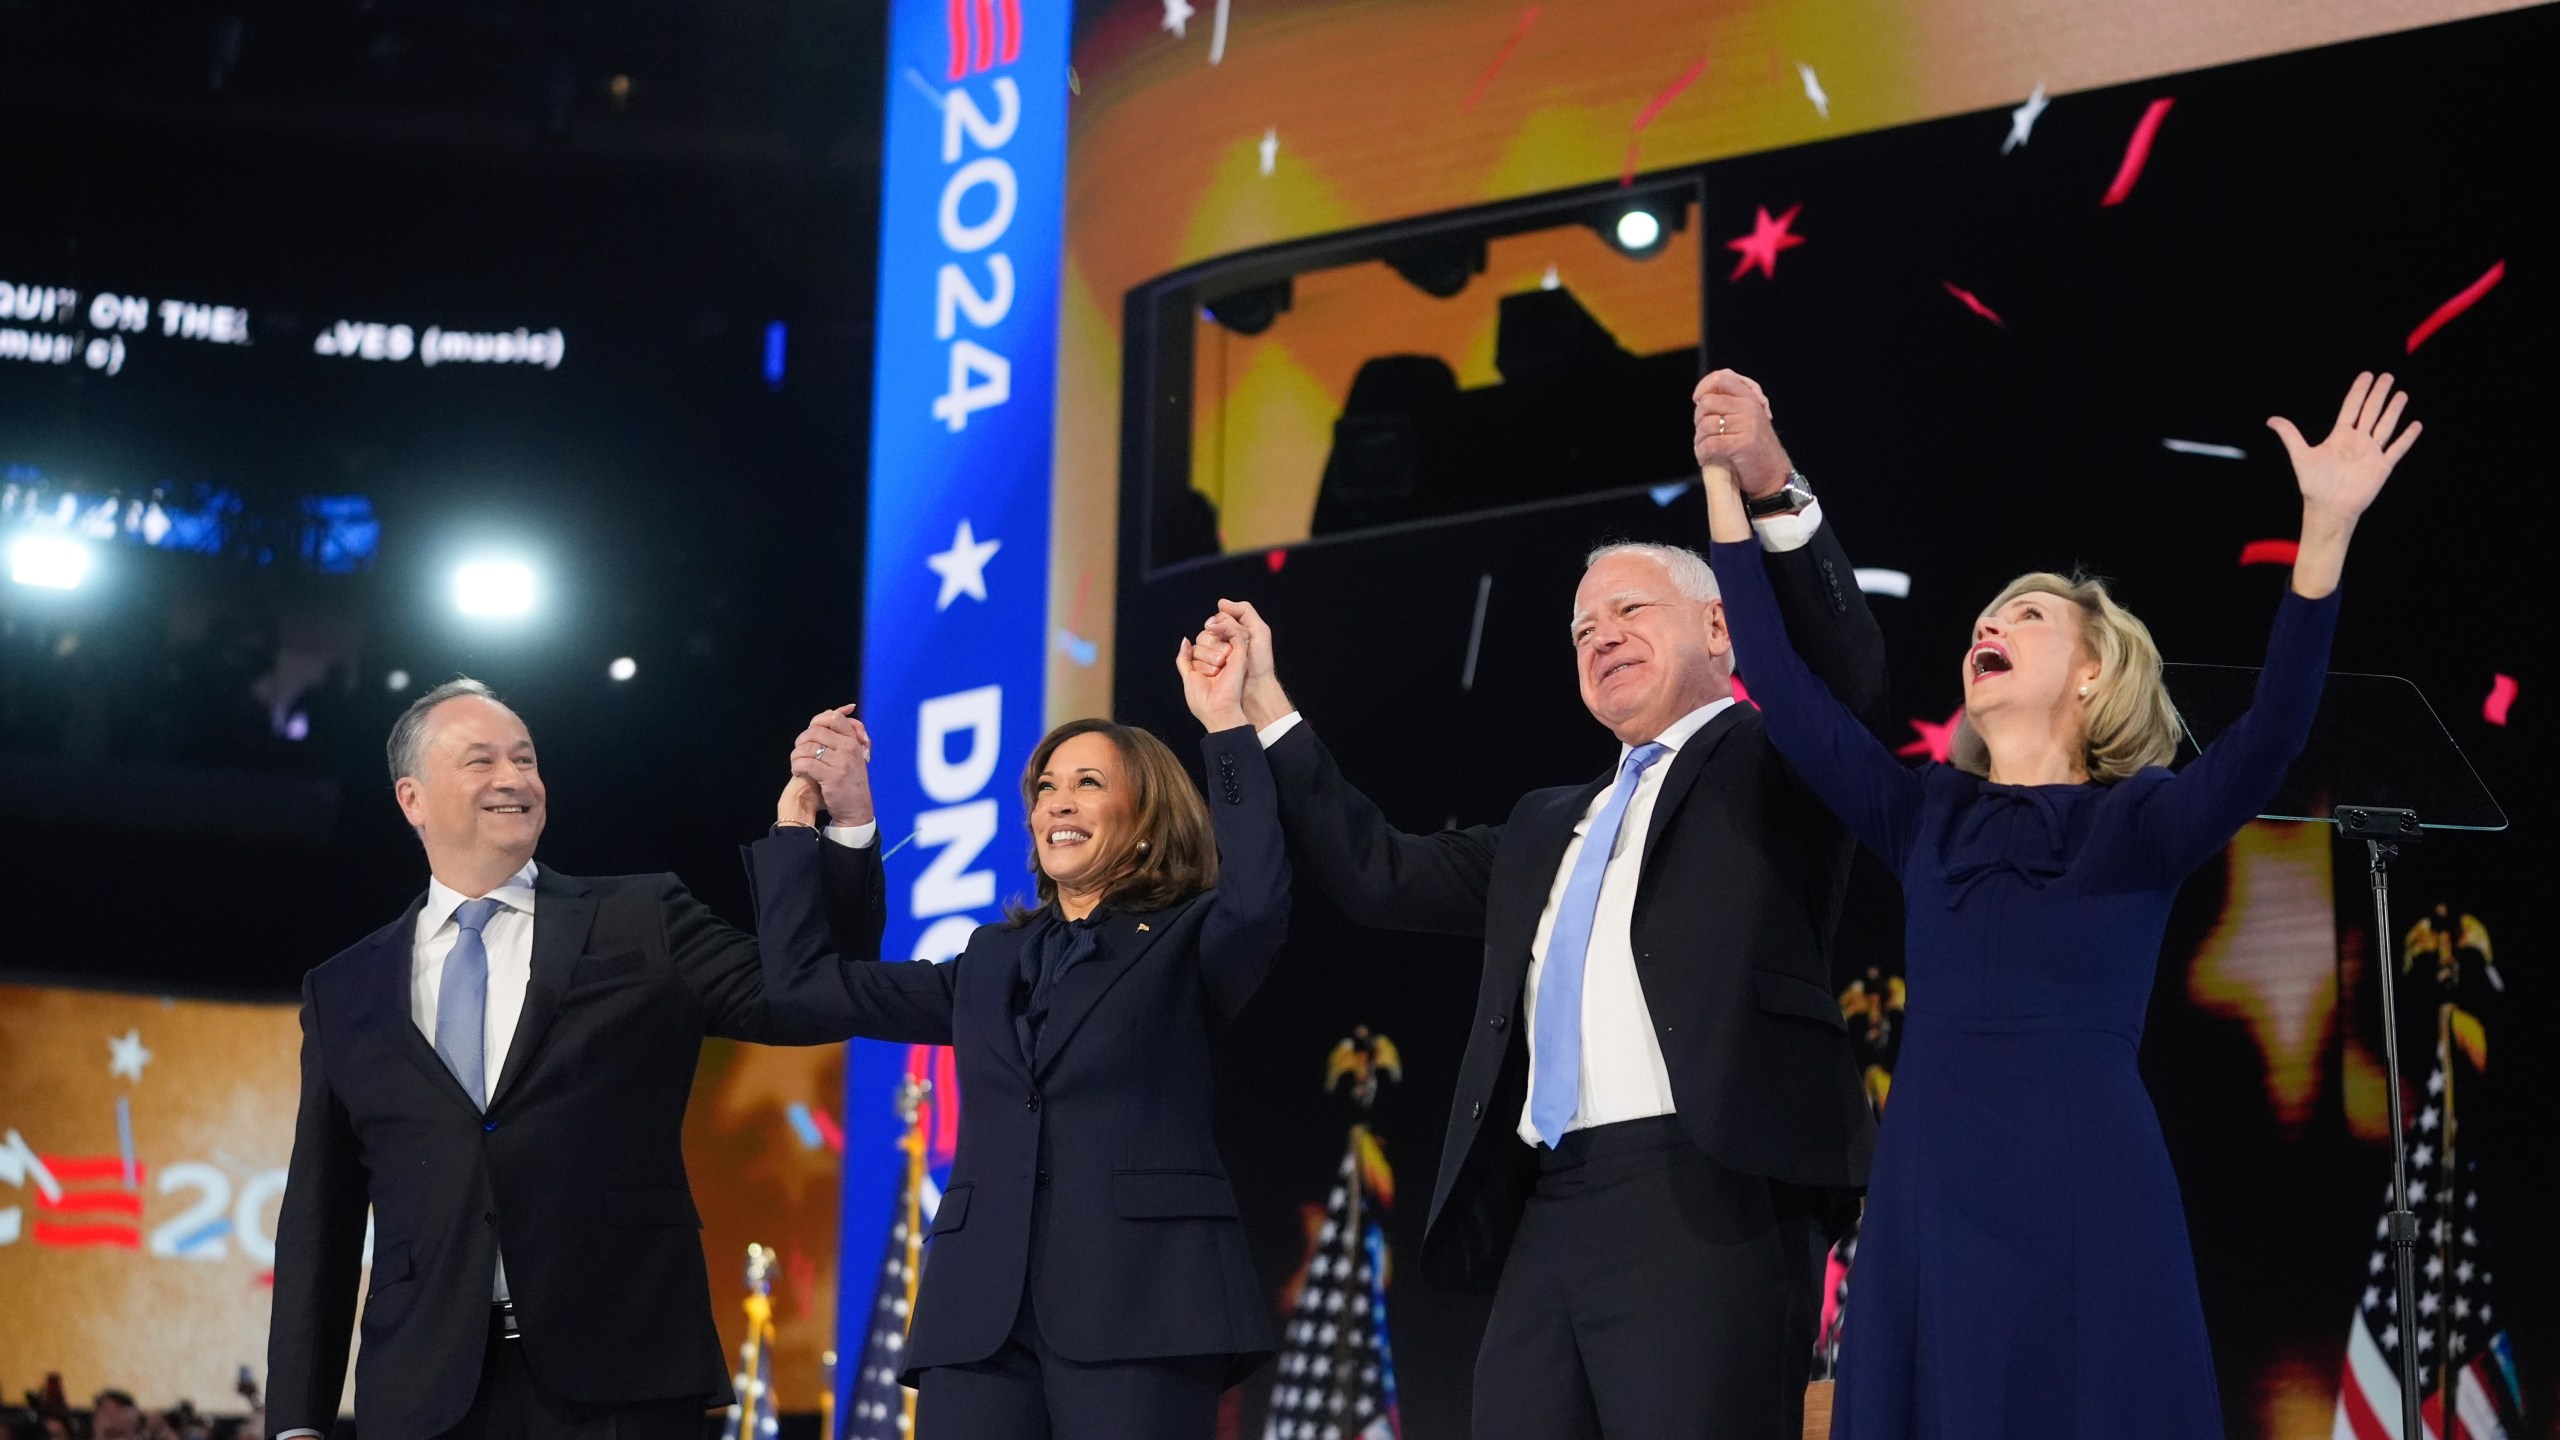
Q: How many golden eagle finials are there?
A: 3